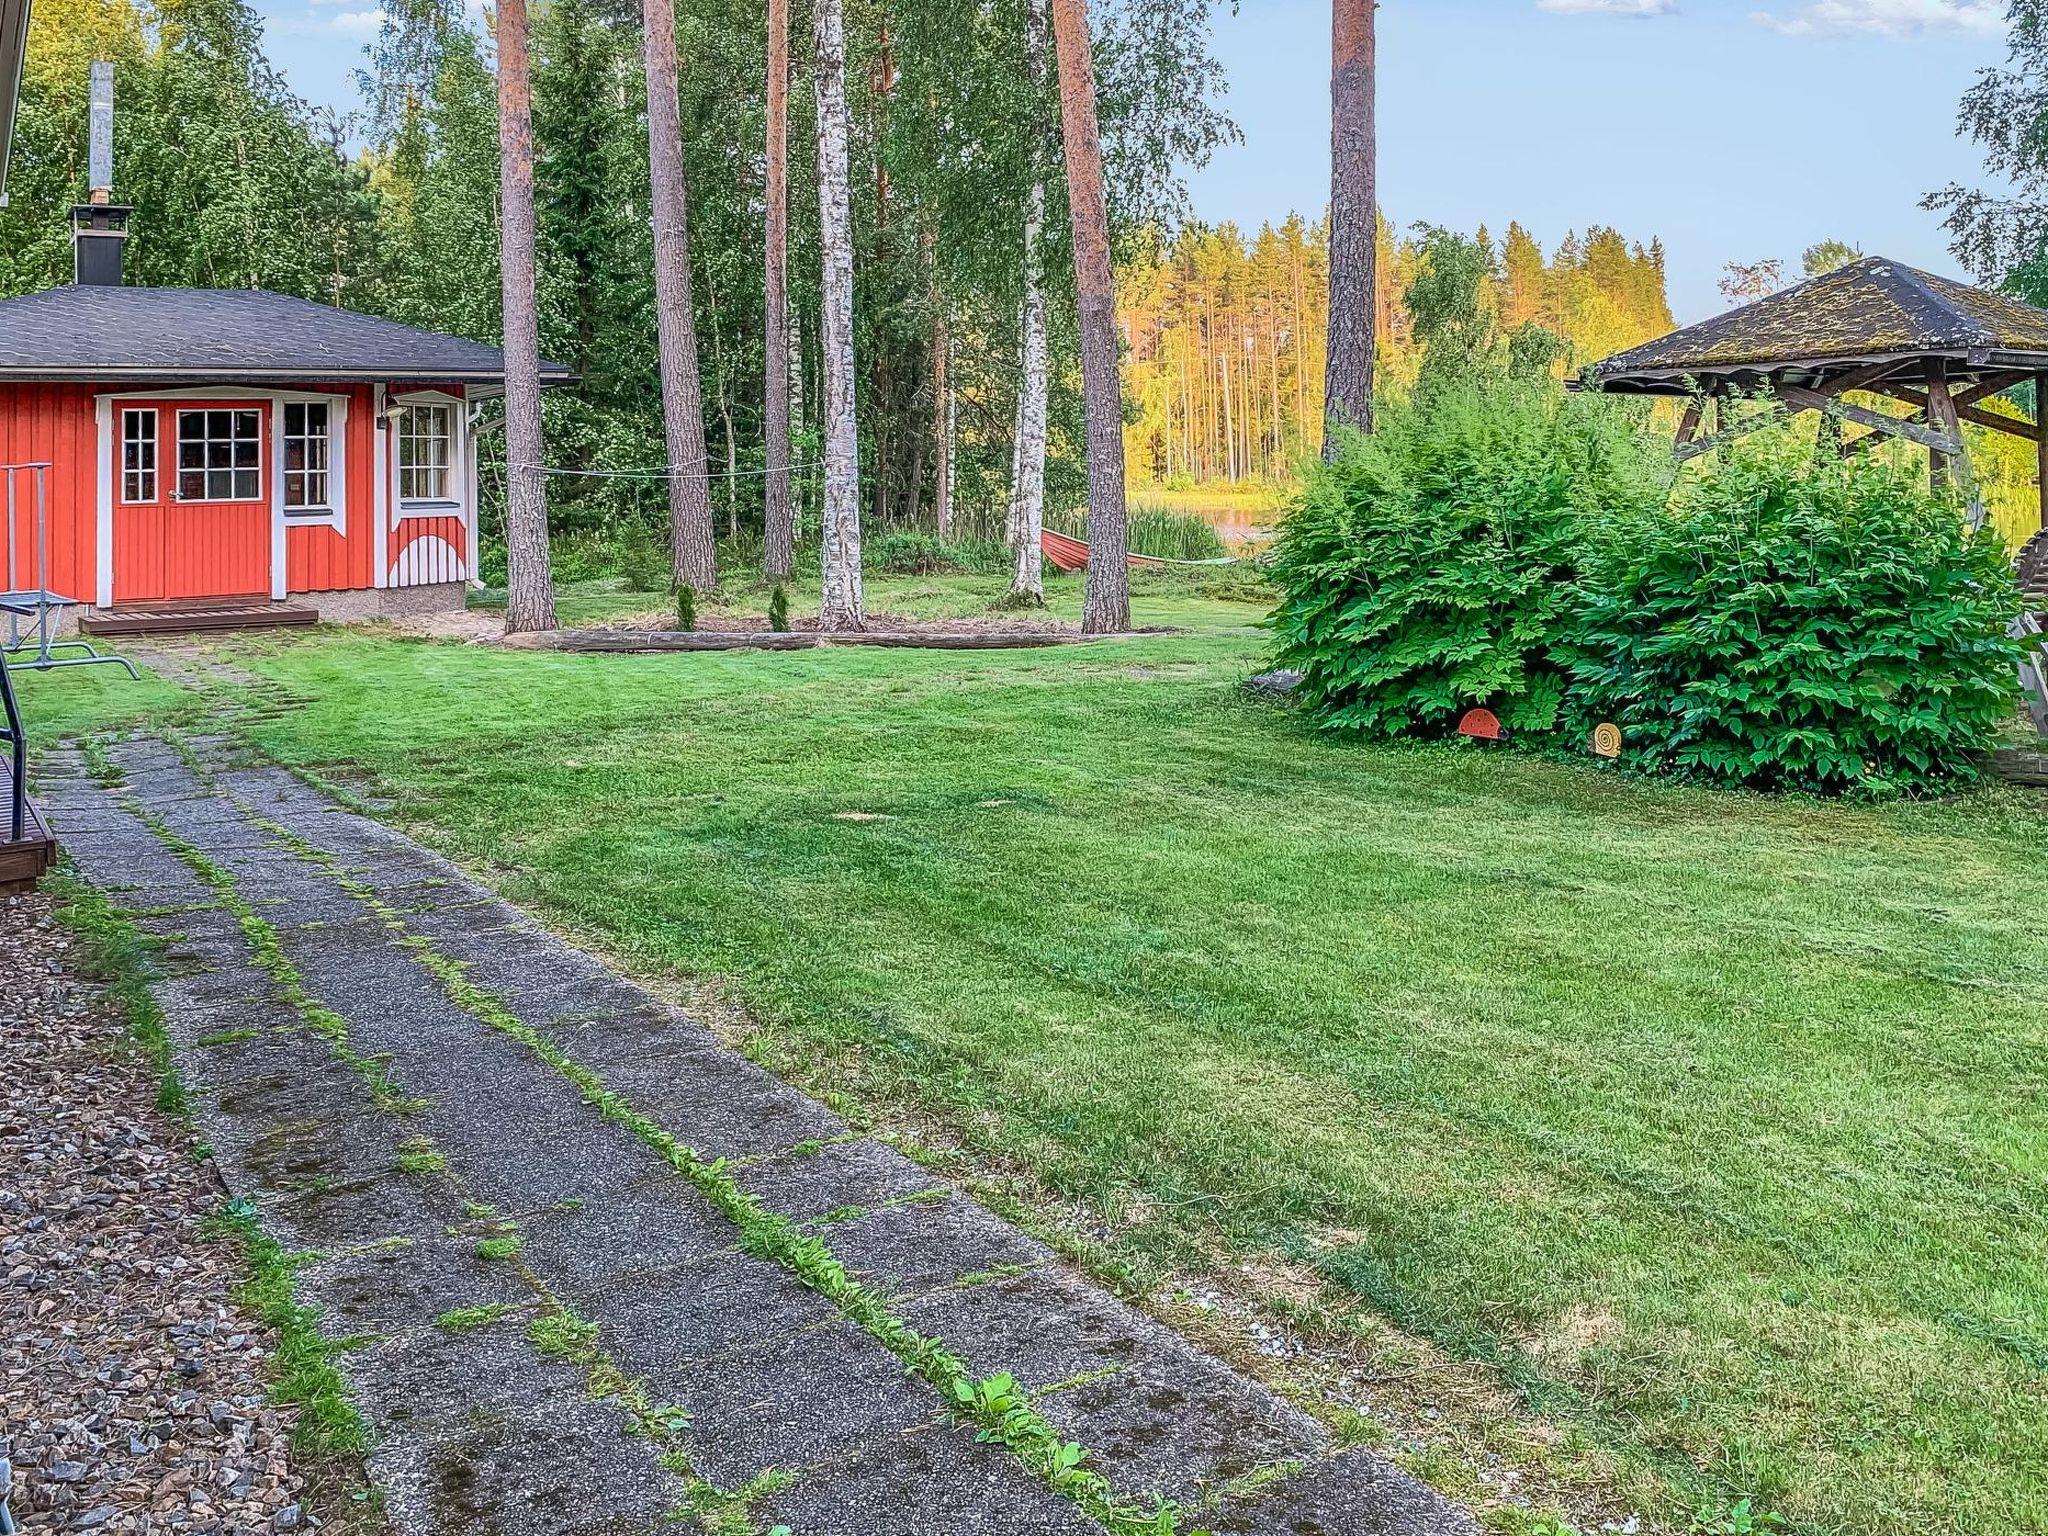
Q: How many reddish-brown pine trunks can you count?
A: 5